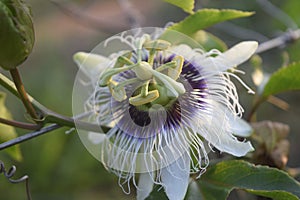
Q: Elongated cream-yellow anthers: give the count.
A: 5